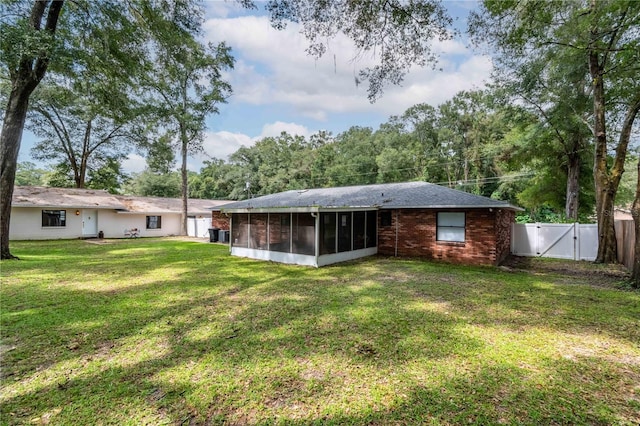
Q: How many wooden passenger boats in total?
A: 0